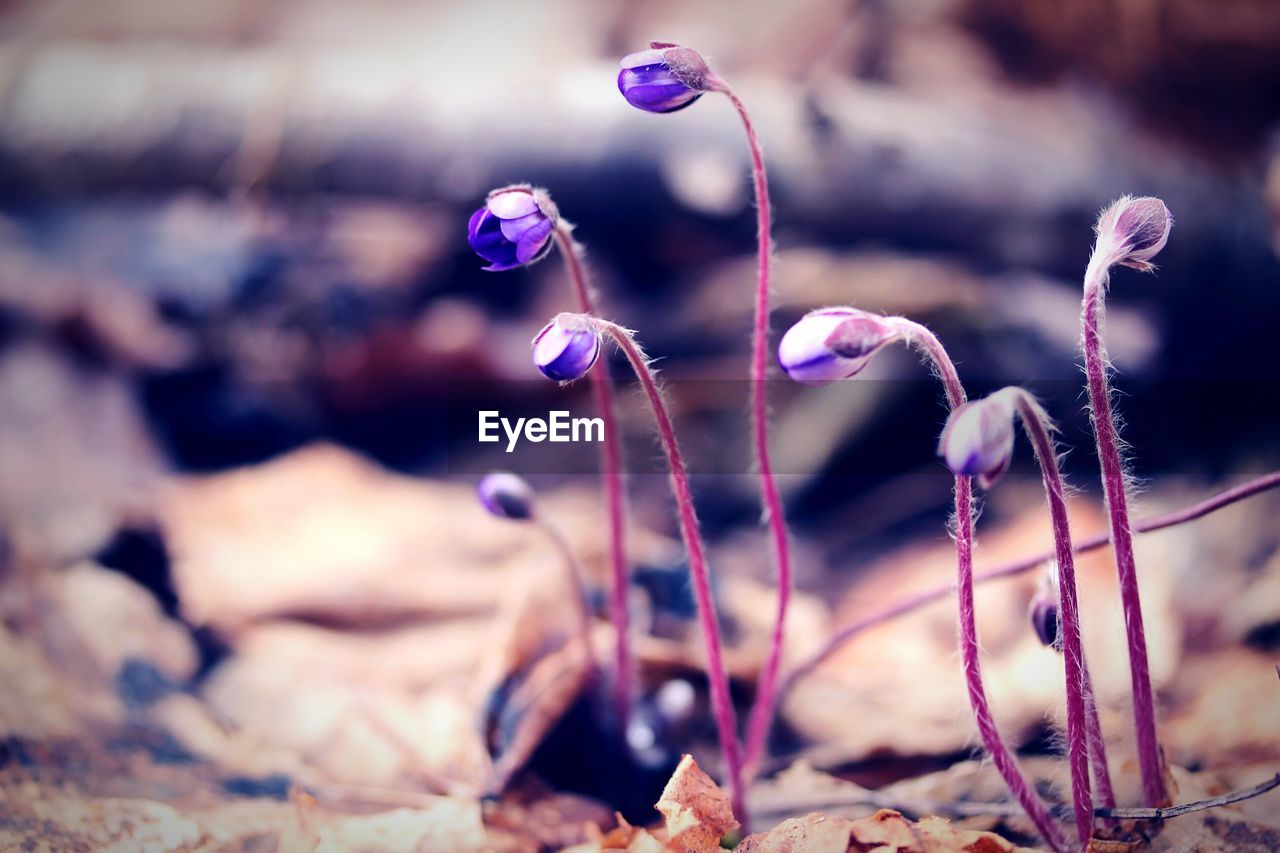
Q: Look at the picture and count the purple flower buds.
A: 8